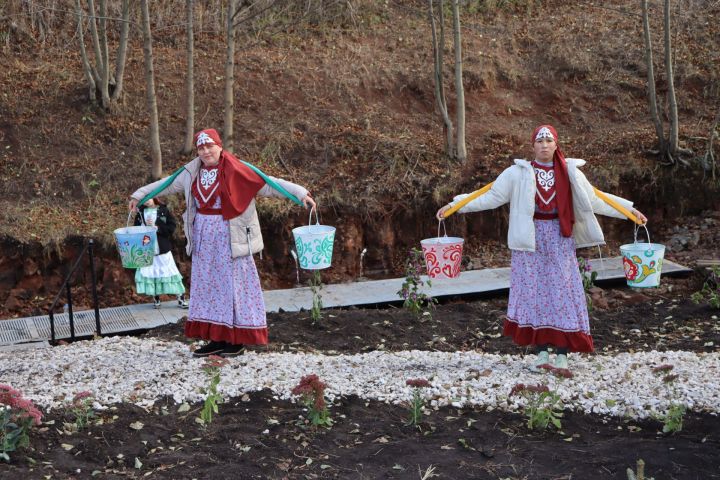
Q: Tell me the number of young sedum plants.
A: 7